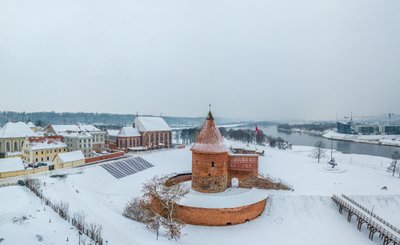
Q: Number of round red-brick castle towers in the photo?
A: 1